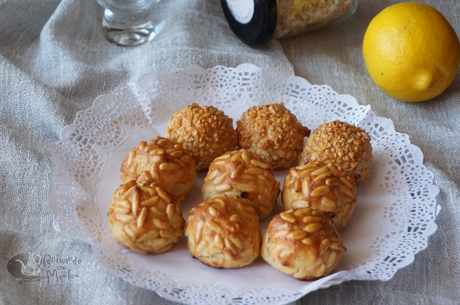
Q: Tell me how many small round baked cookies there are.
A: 9